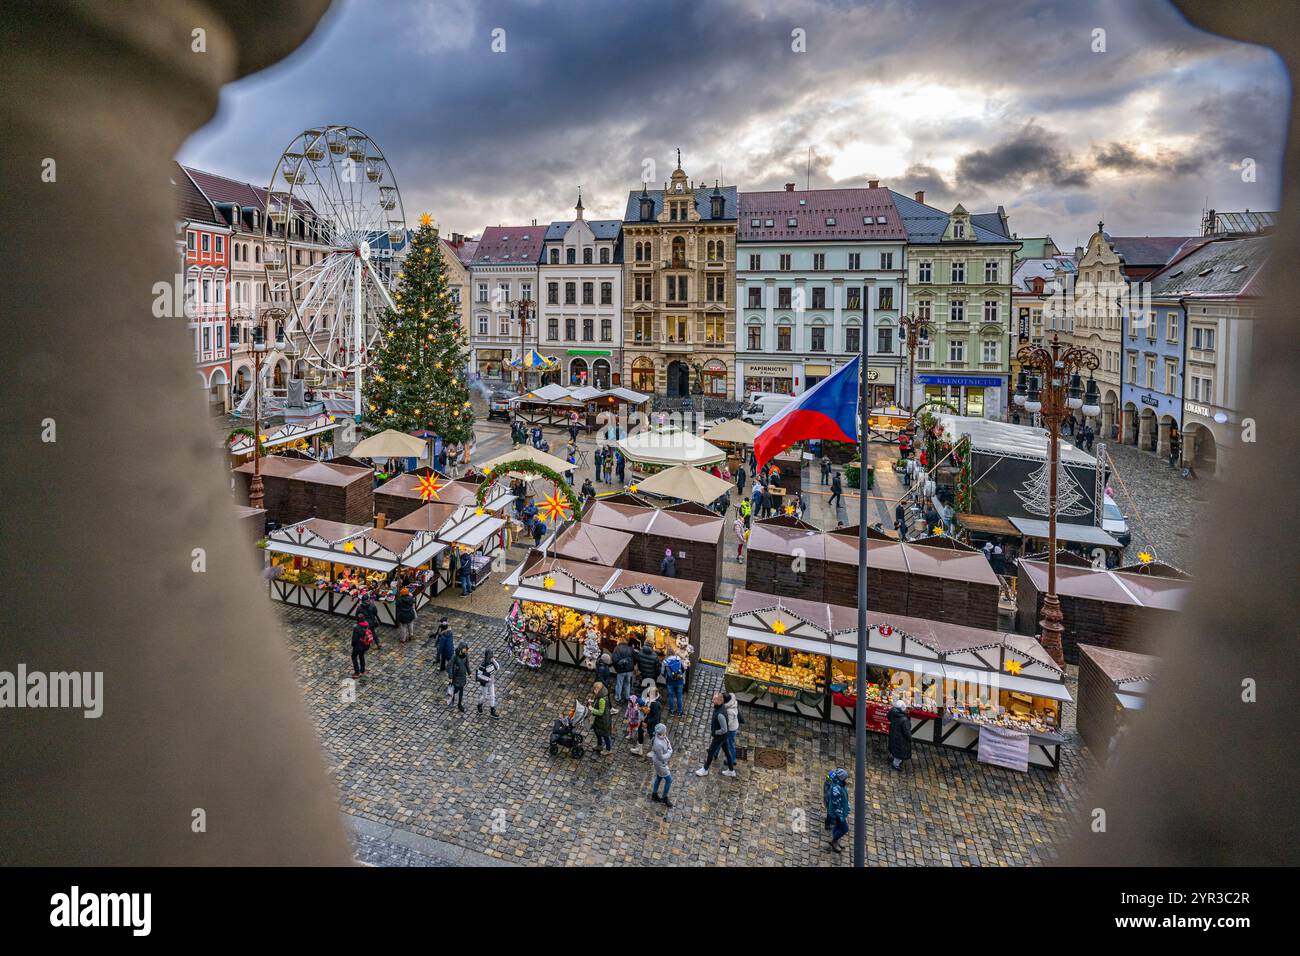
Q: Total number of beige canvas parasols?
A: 4